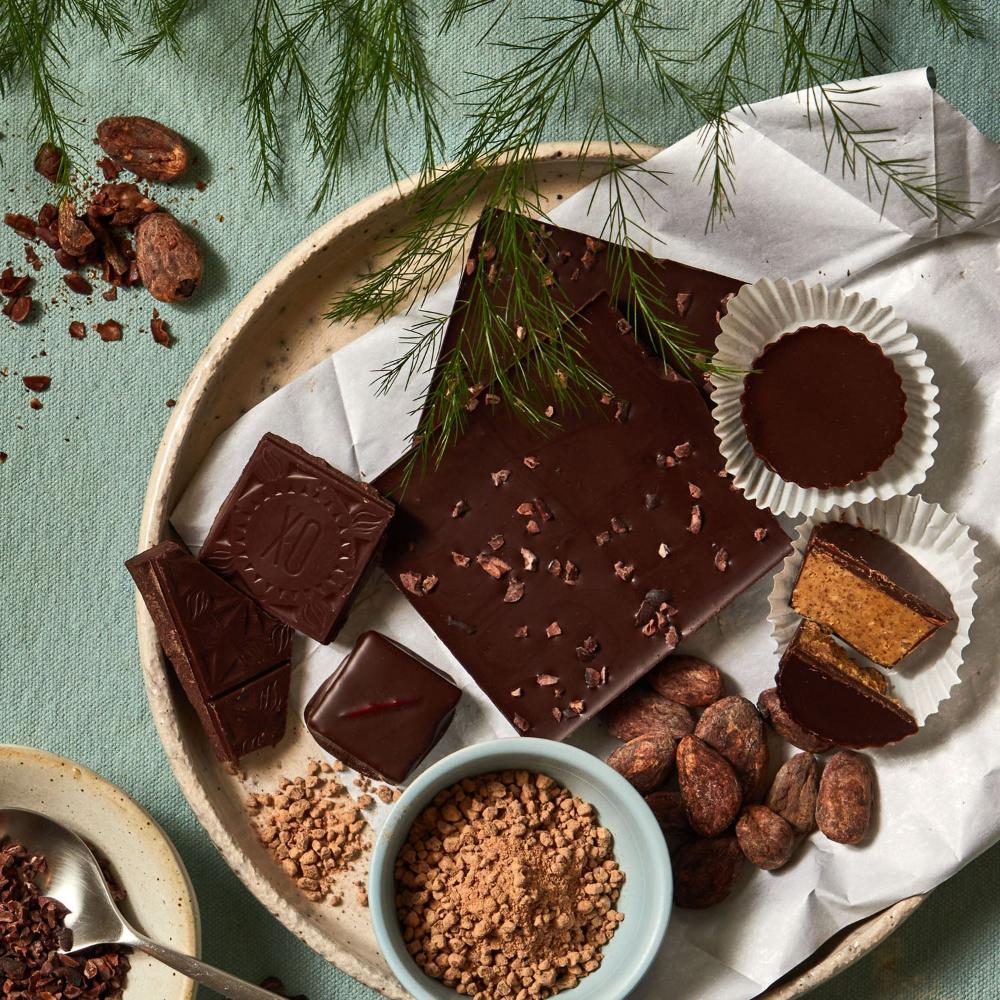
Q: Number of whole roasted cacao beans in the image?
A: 13